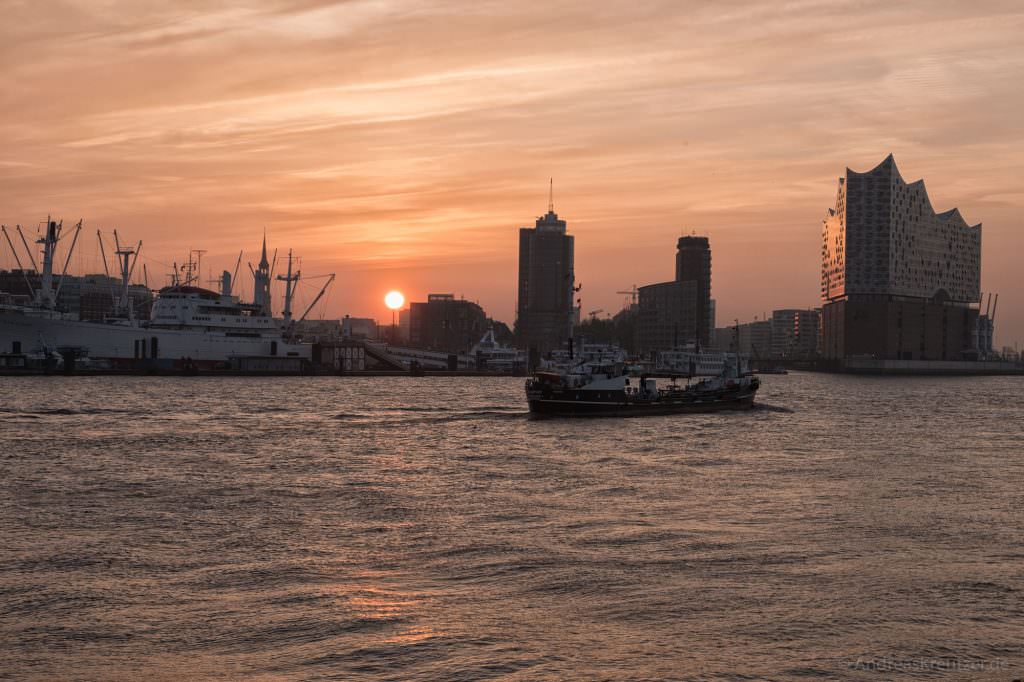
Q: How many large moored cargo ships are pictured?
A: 1